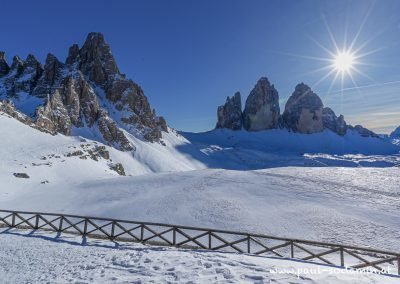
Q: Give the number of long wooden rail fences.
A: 1